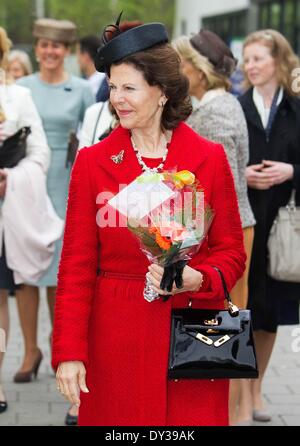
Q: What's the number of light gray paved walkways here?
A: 1